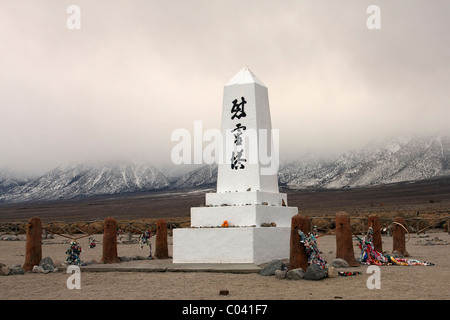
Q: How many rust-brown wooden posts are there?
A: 7